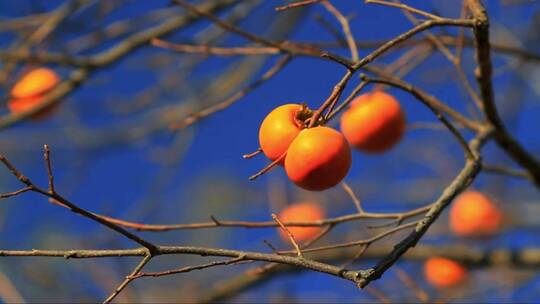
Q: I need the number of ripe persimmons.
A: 7